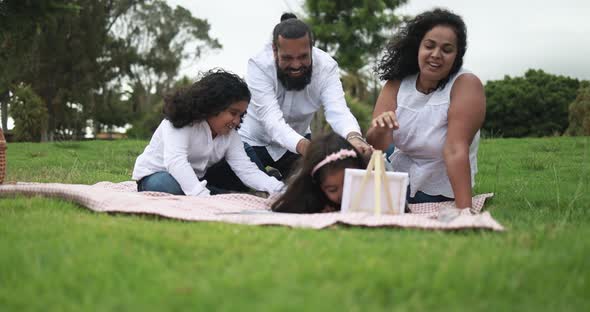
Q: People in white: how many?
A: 3